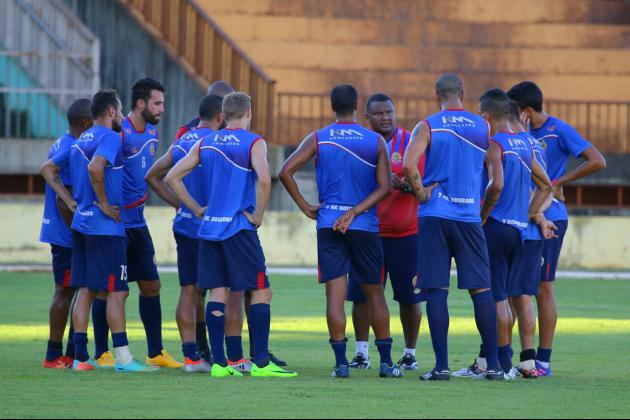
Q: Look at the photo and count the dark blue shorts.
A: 11